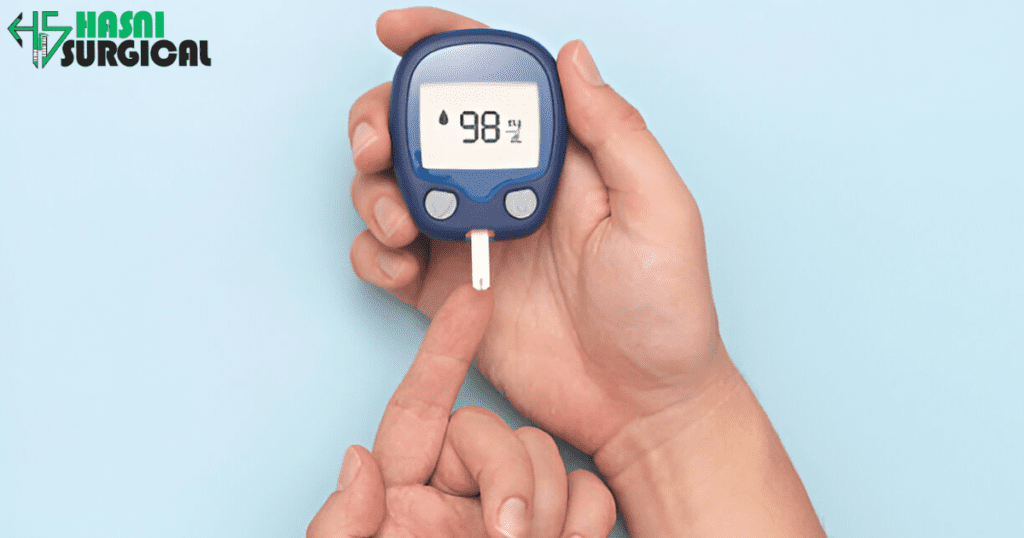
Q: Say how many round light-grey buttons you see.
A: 2